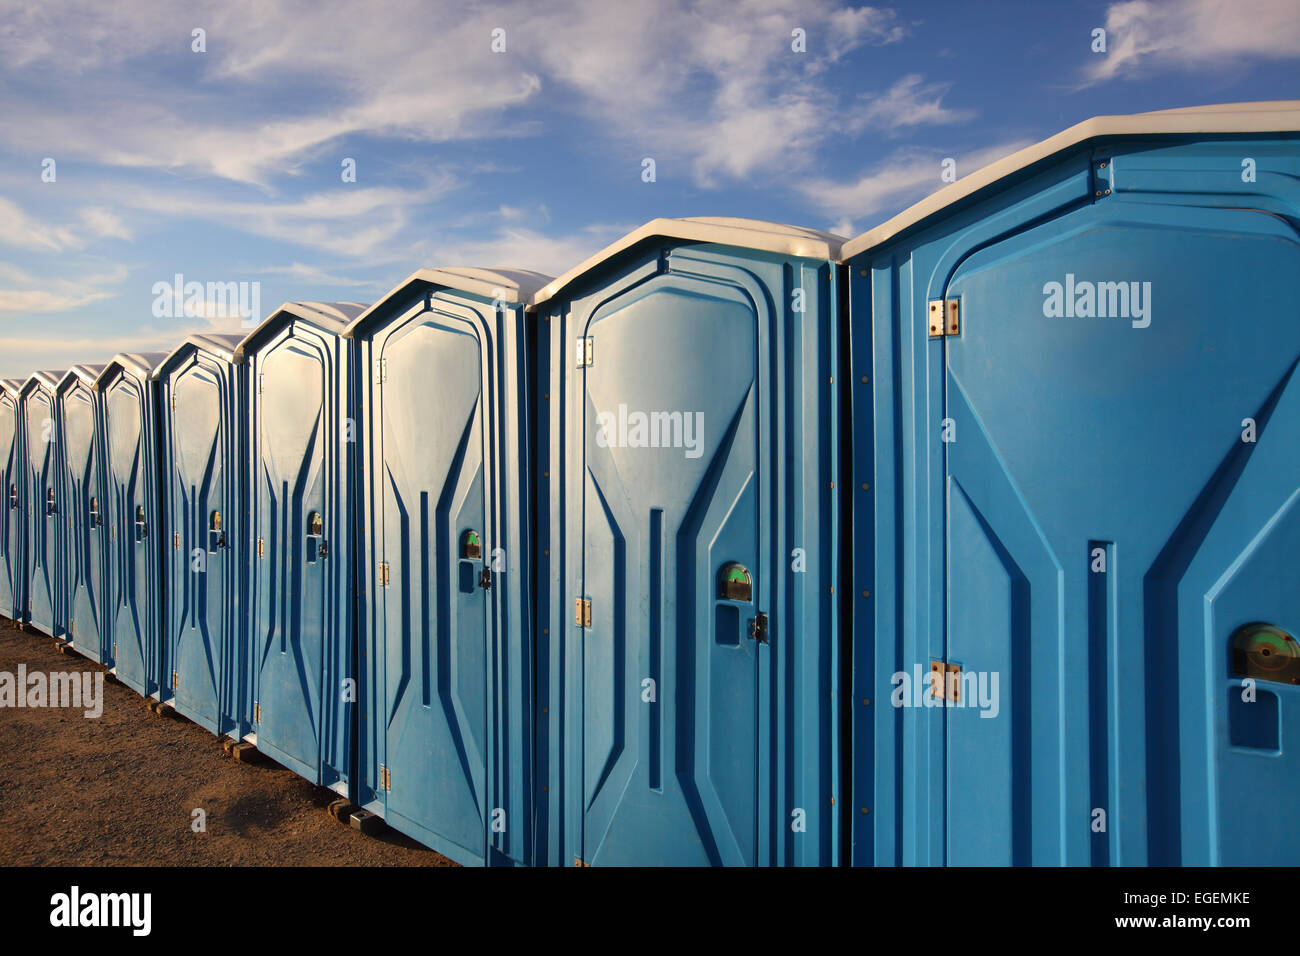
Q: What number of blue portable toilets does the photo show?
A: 9